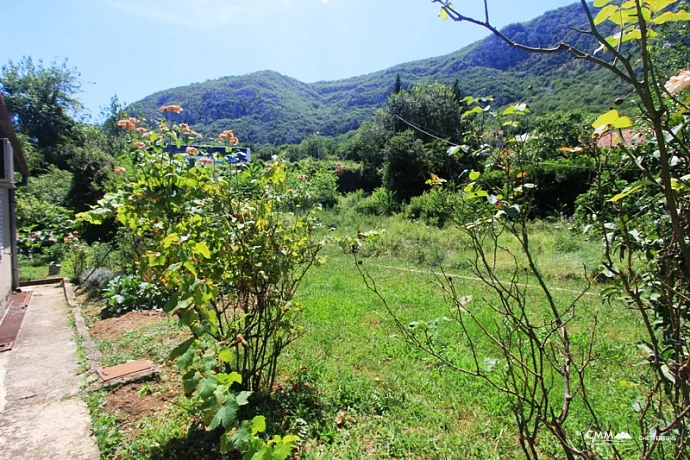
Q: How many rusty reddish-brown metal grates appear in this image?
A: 2